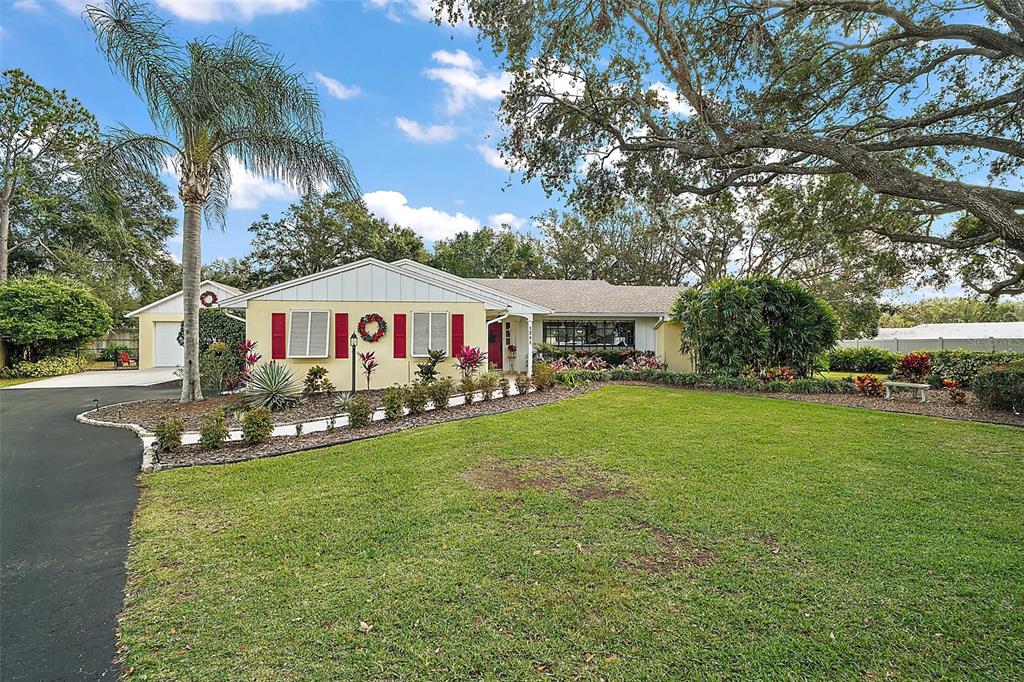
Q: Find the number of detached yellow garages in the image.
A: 1